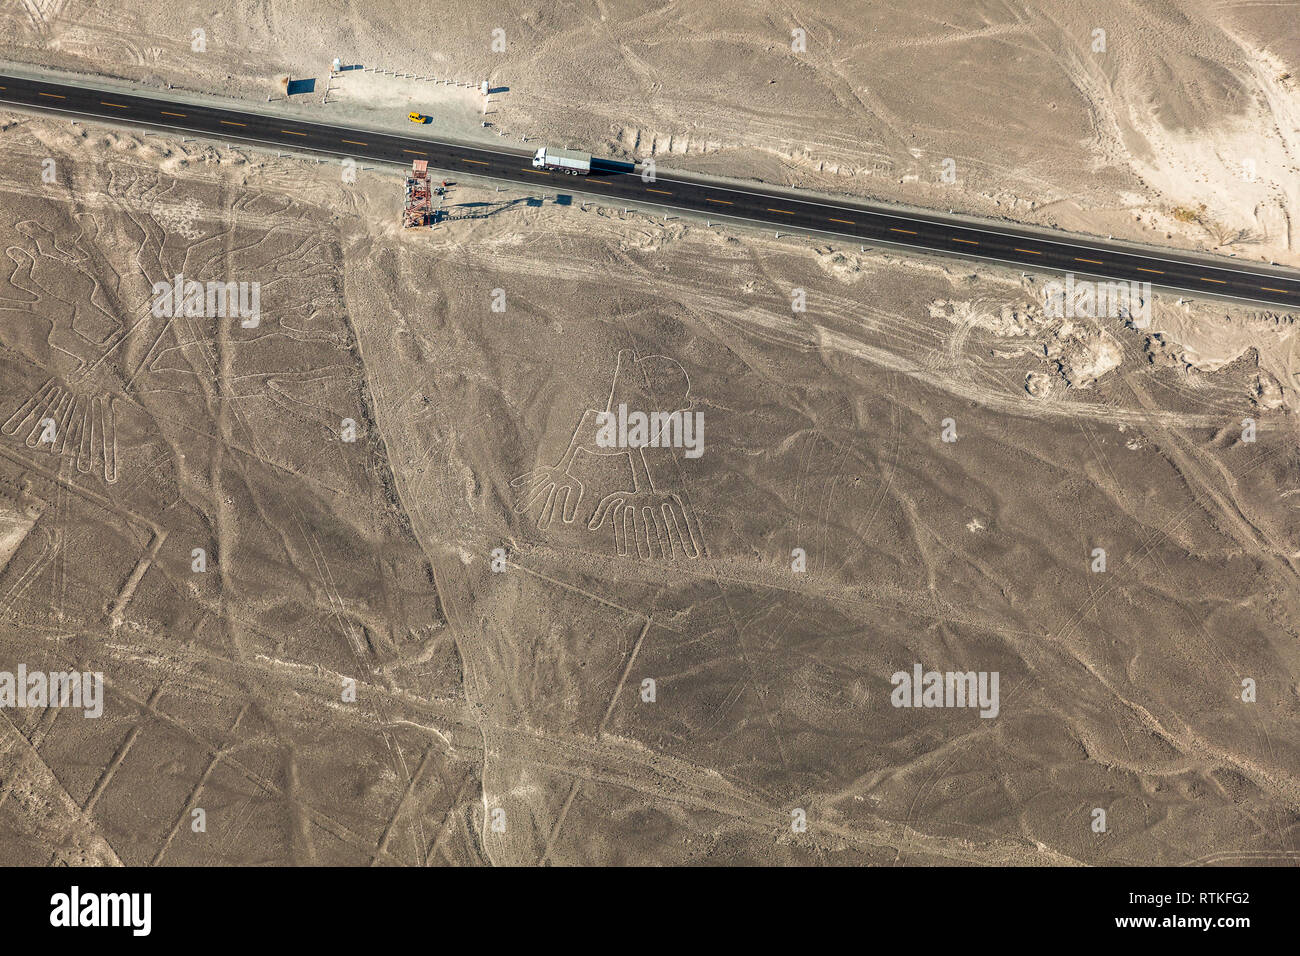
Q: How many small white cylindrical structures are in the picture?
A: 2